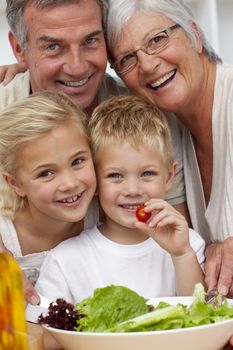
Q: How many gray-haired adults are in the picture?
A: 2